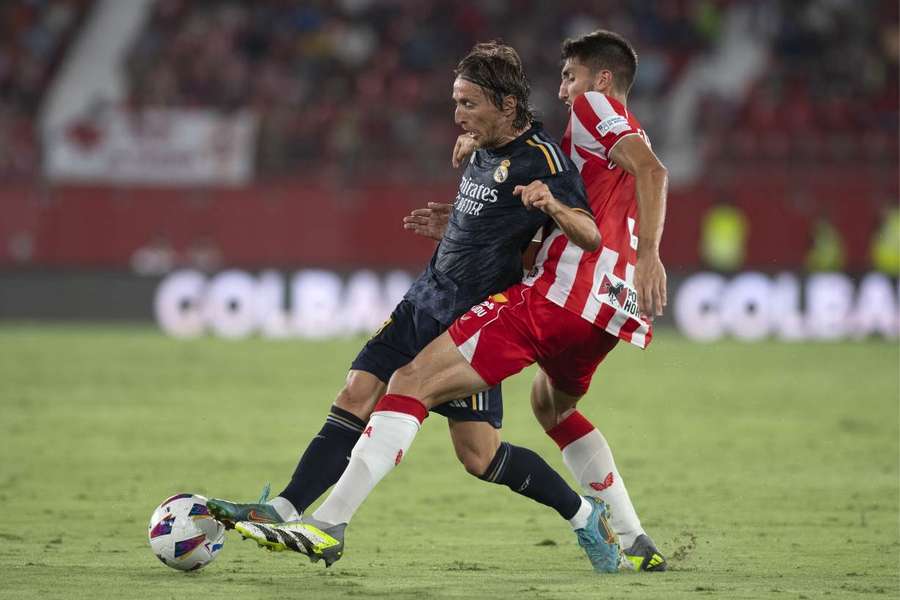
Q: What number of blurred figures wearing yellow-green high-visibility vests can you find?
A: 3